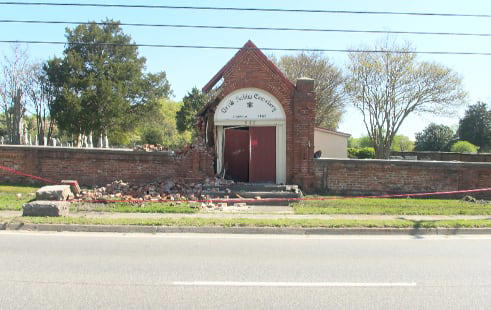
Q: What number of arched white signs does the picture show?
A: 1